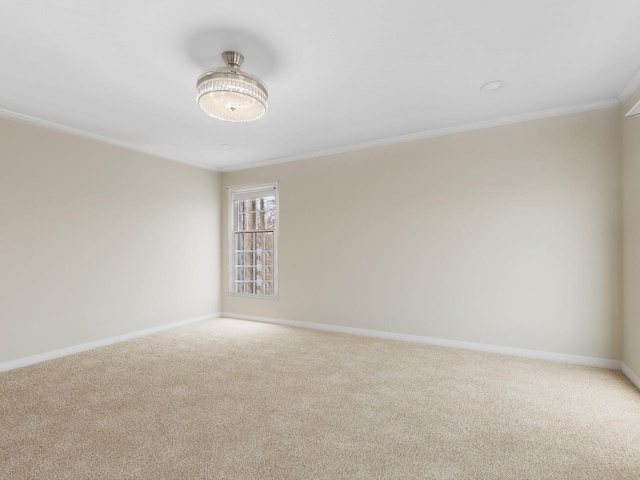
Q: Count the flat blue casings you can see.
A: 0